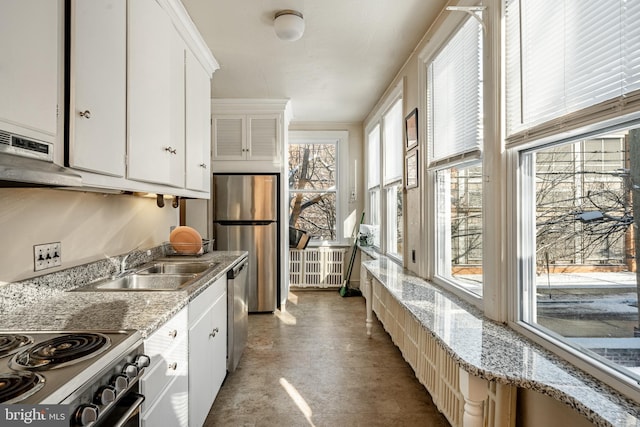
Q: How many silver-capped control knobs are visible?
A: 5